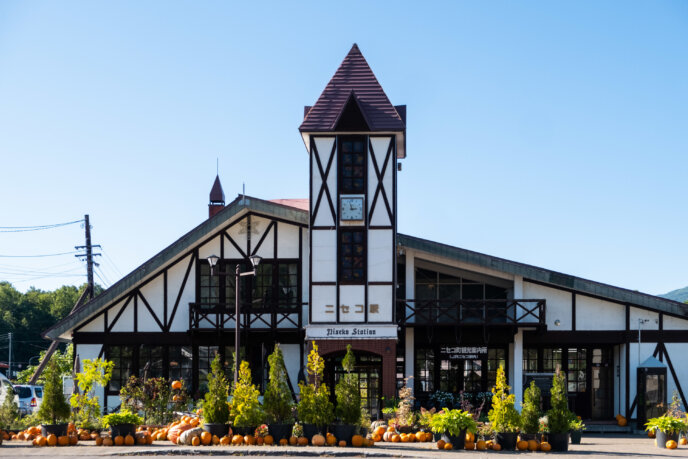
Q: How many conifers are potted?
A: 9